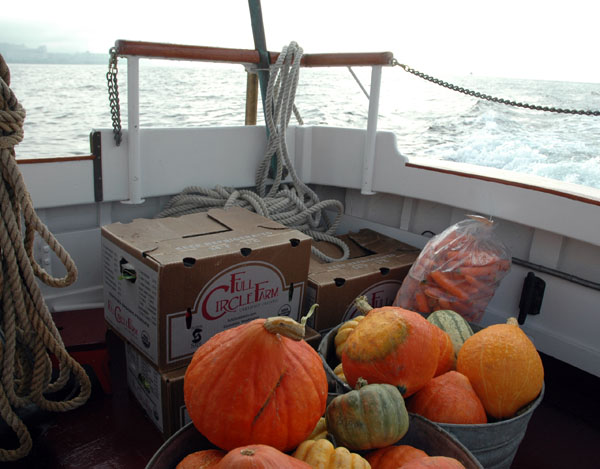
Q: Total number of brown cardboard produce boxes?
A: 3